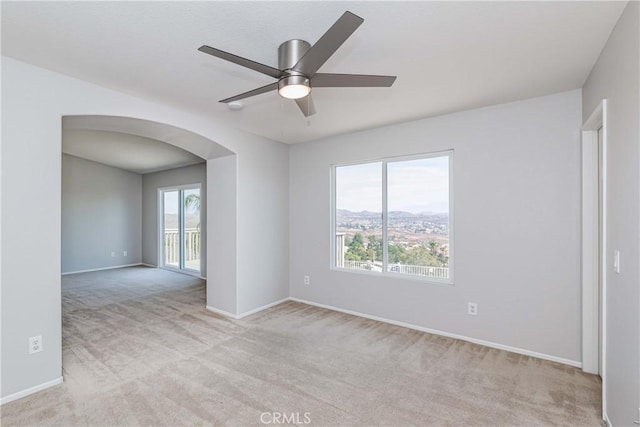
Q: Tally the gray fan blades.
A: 5